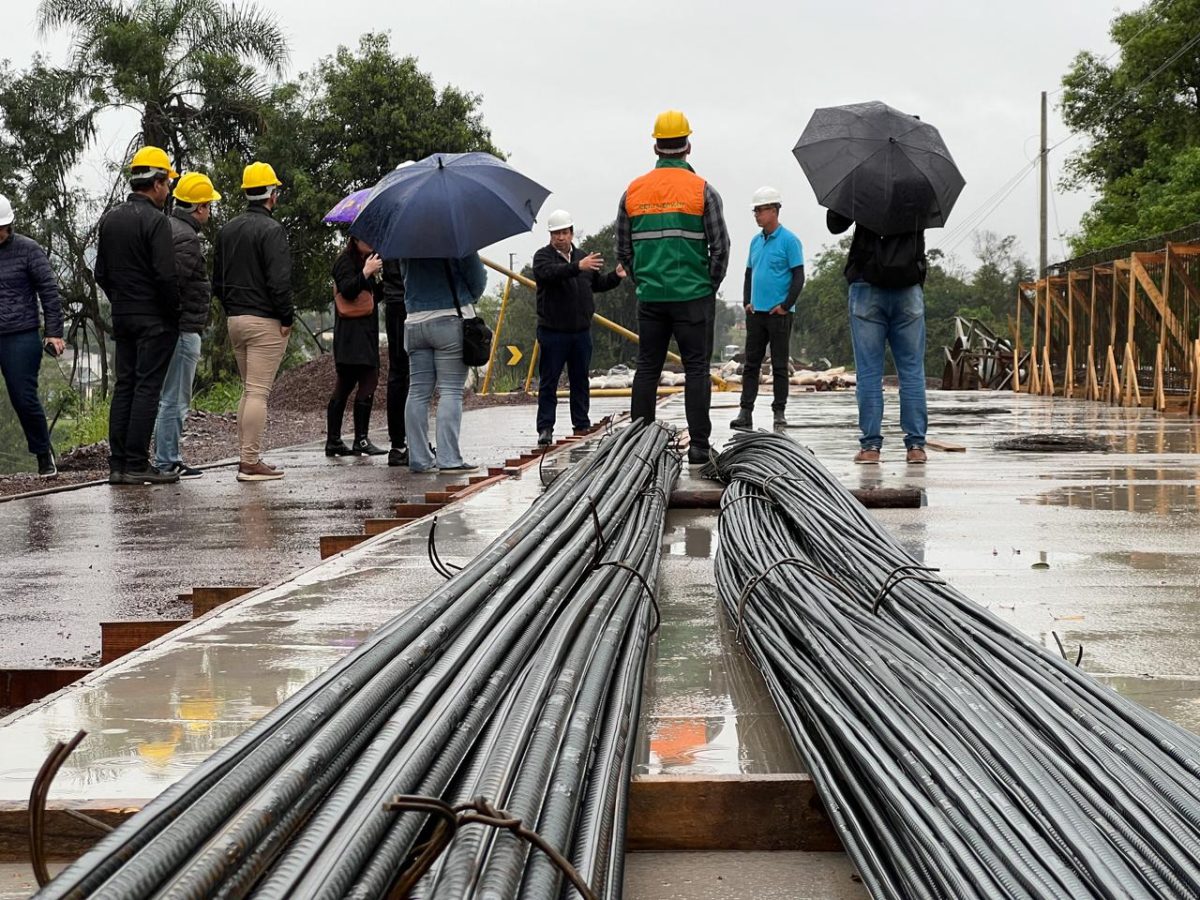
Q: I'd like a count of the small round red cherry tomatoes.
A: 0